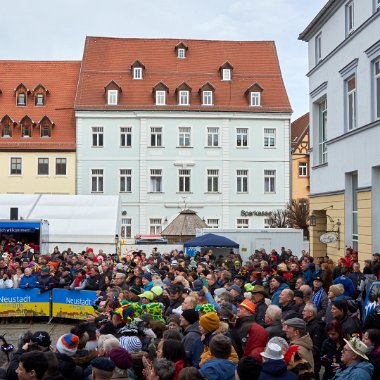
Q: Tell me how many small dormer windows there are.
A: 13